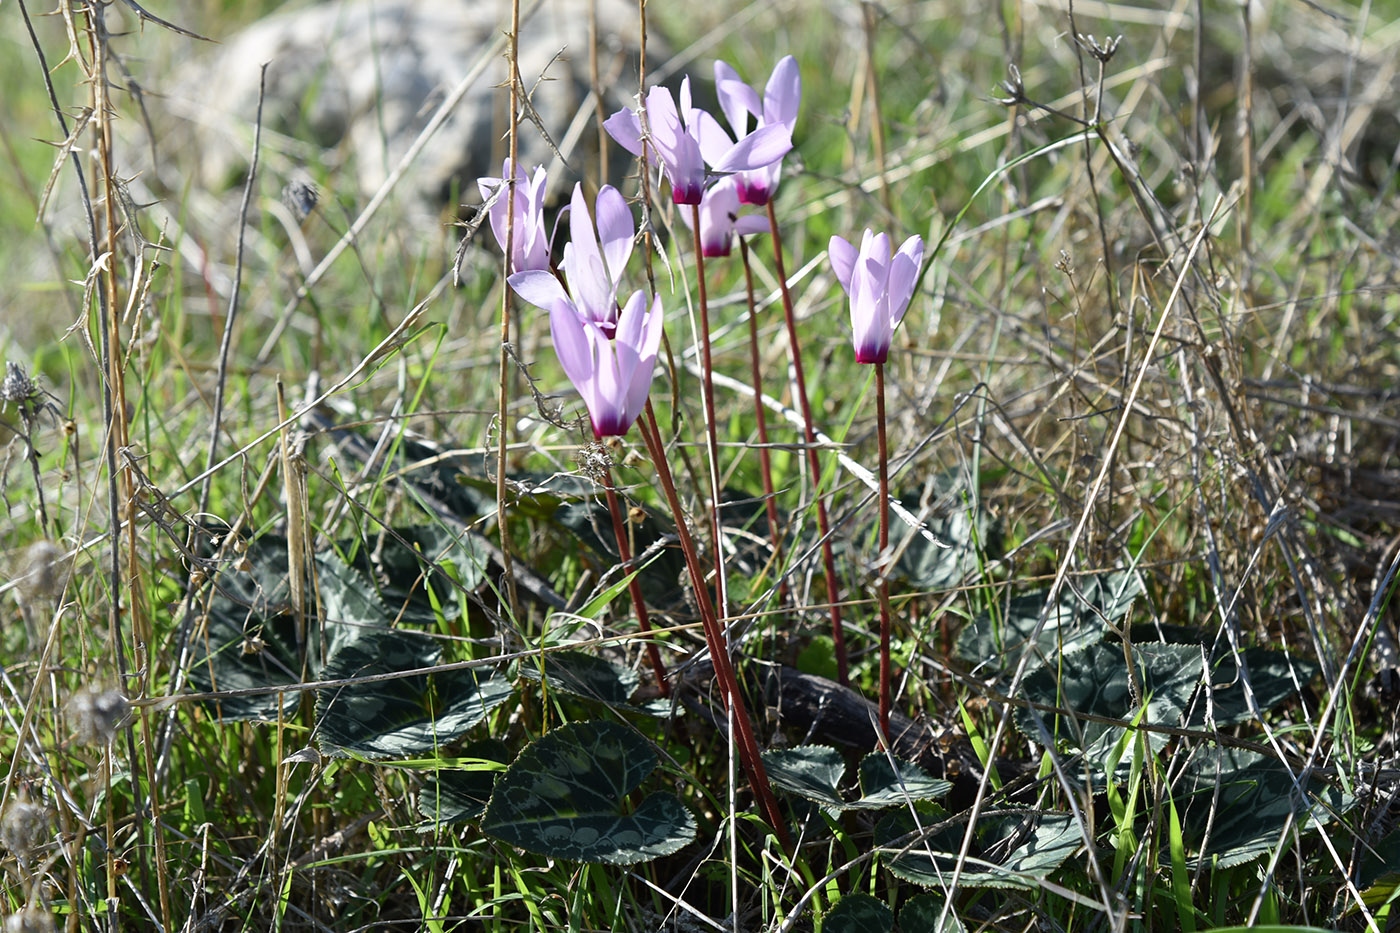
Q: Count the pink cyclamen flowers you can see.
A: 7